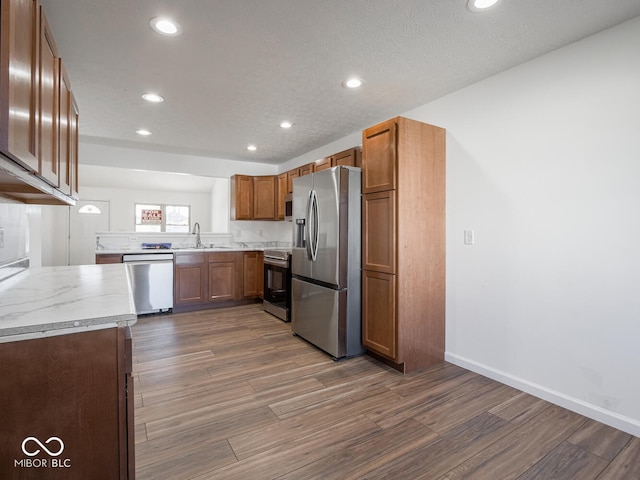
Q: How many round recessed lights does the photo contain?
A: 7